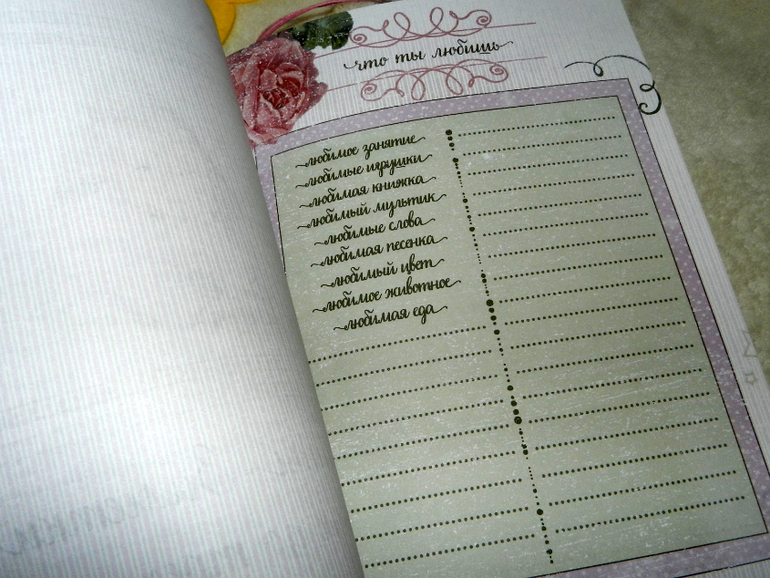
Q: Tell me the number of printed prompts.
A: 9